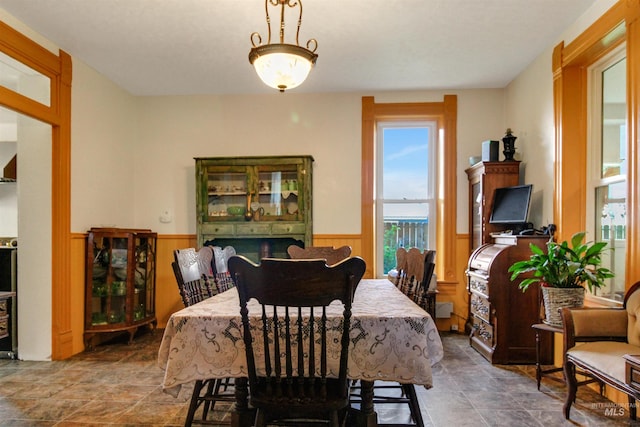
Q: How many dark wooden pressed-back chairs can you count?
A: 6